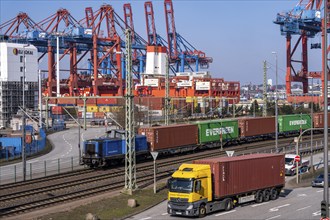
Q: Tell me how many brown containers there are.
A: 4